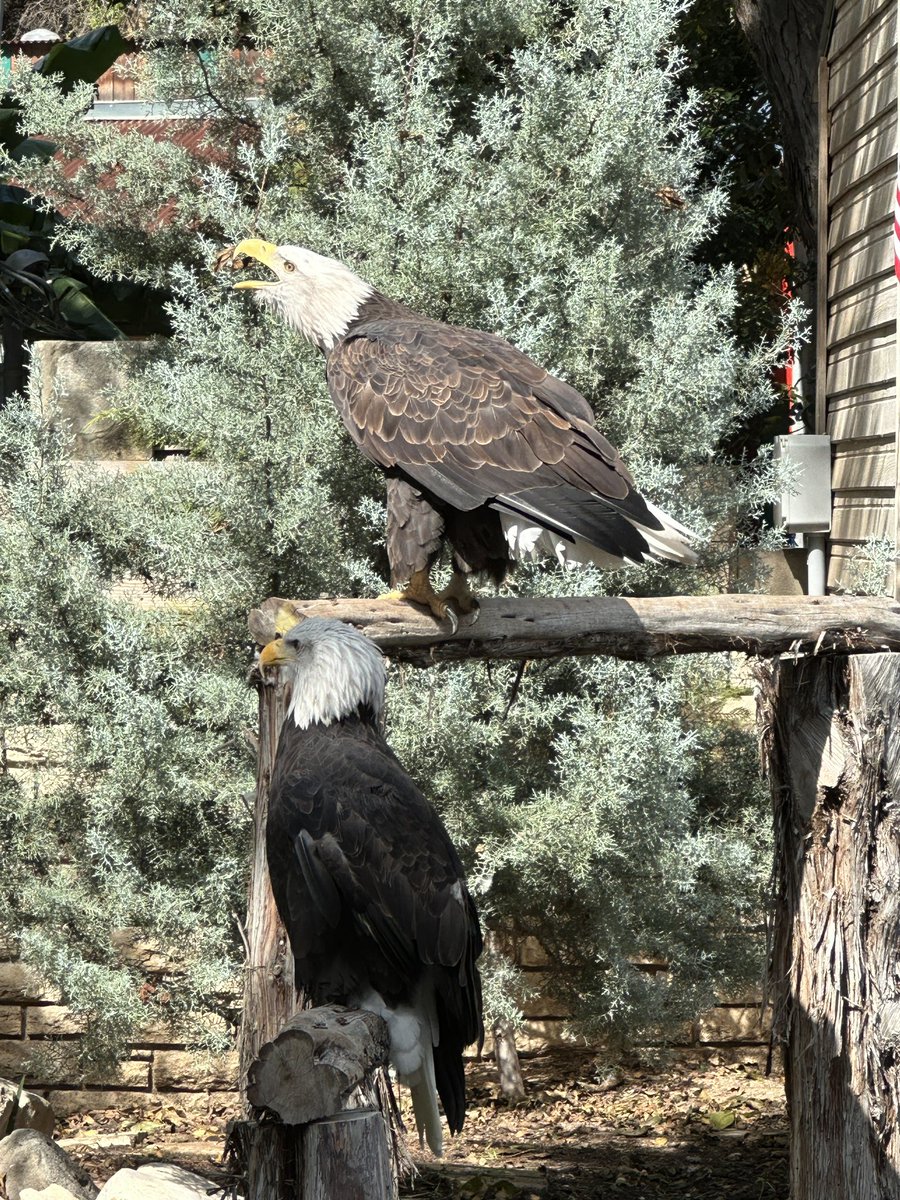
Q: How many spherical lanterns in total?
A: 0